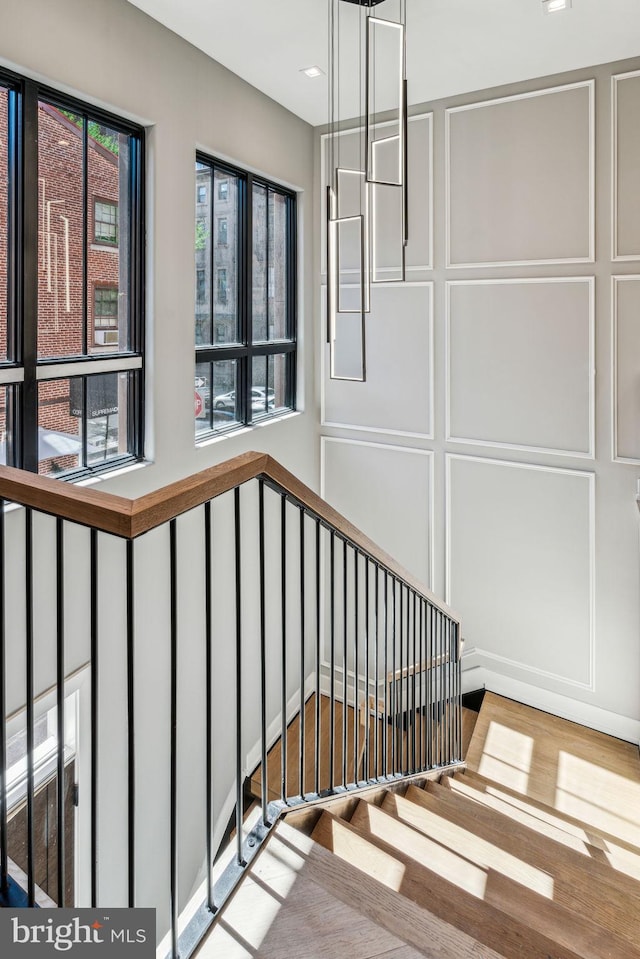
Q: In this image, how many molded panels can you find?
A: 8